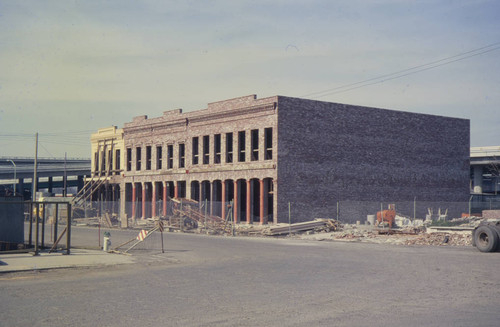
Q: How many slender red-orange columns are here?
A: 9